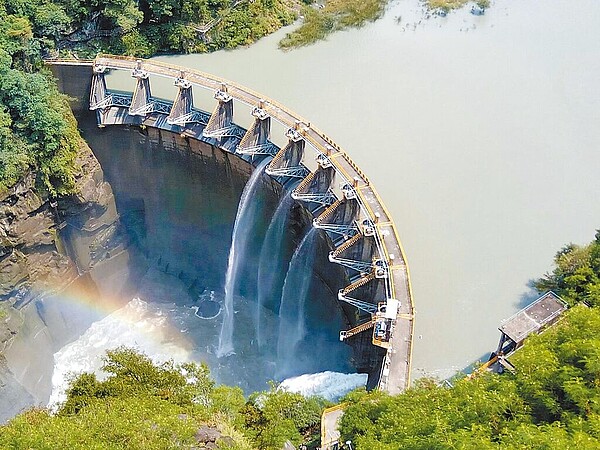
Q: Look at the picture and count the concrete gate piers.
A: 11